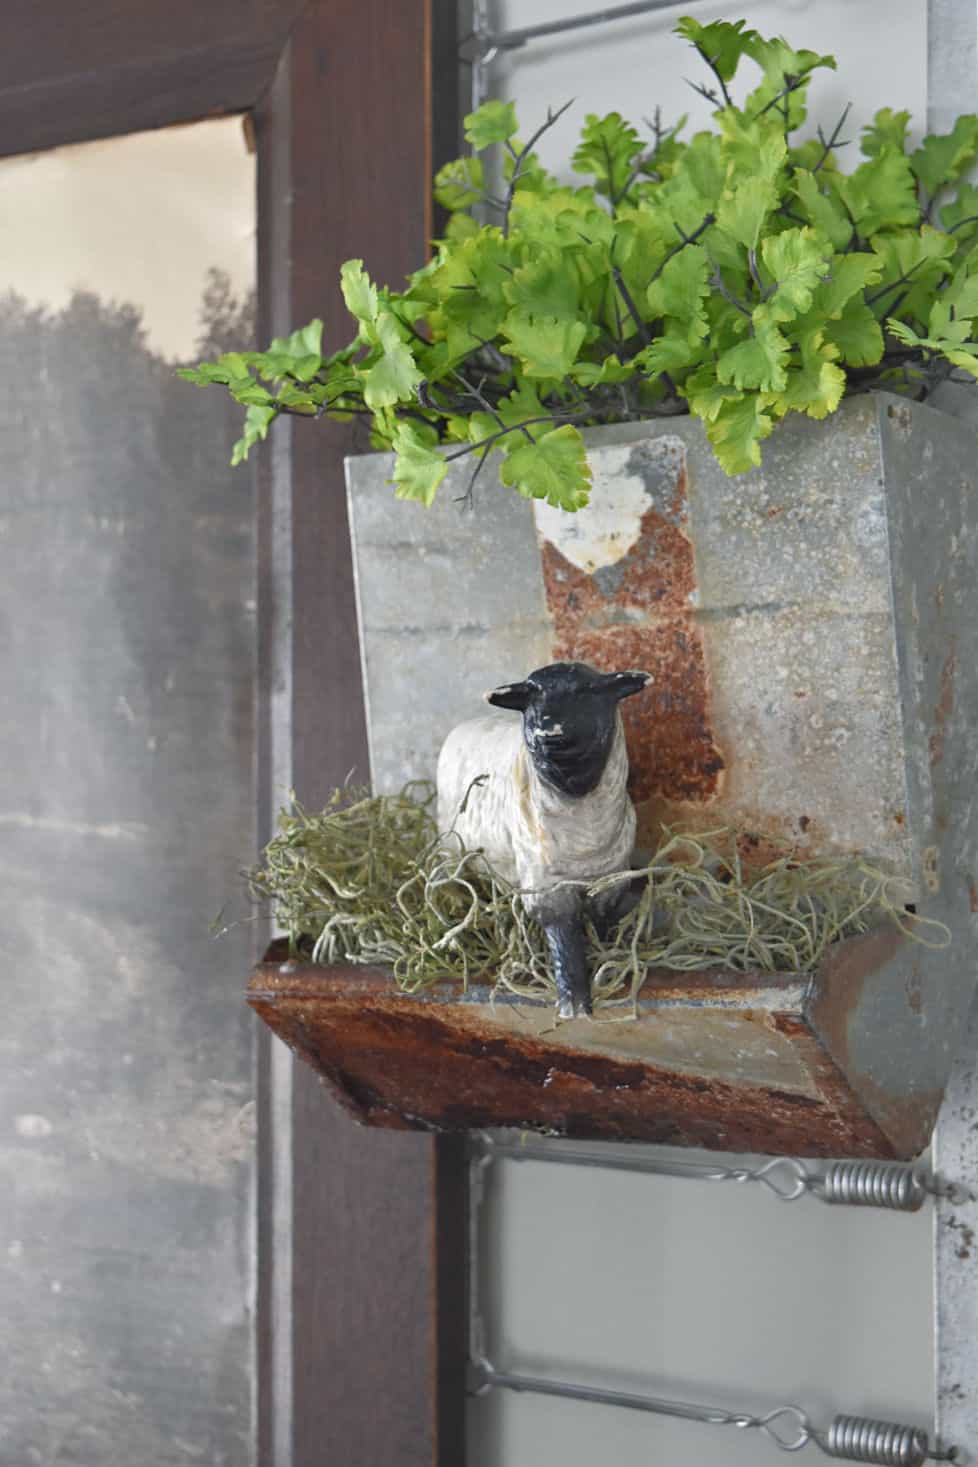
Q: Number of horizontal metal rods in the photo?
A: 3